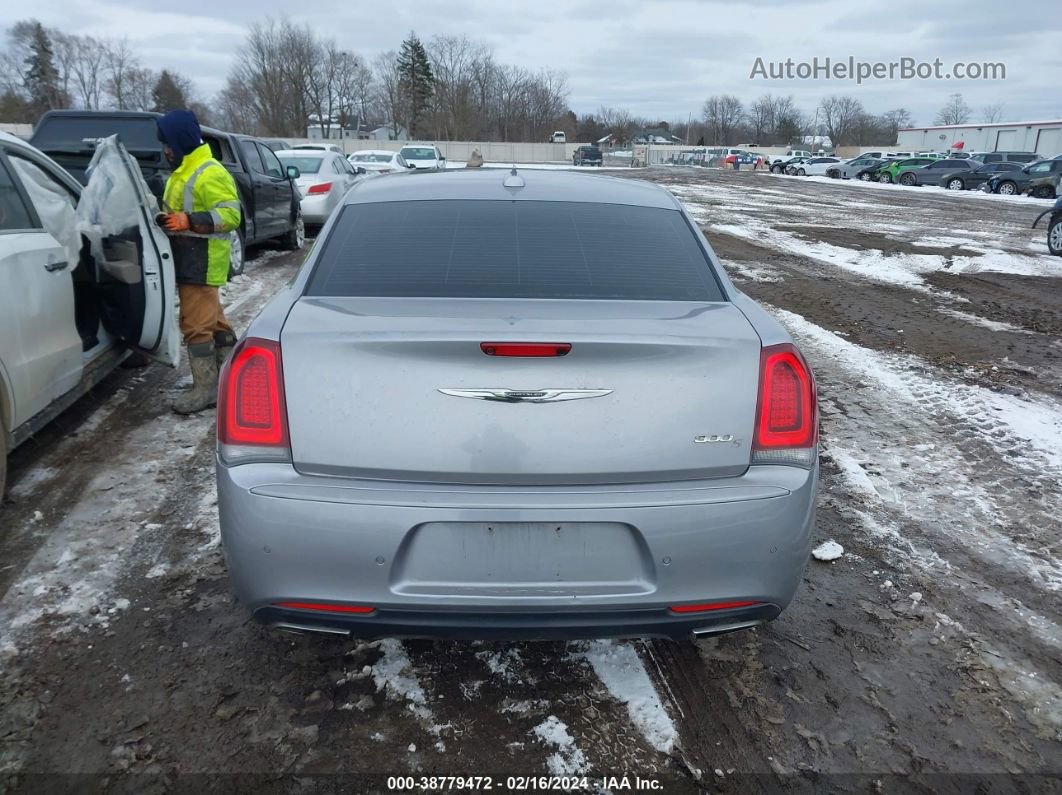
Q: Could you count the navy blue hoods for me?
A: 1